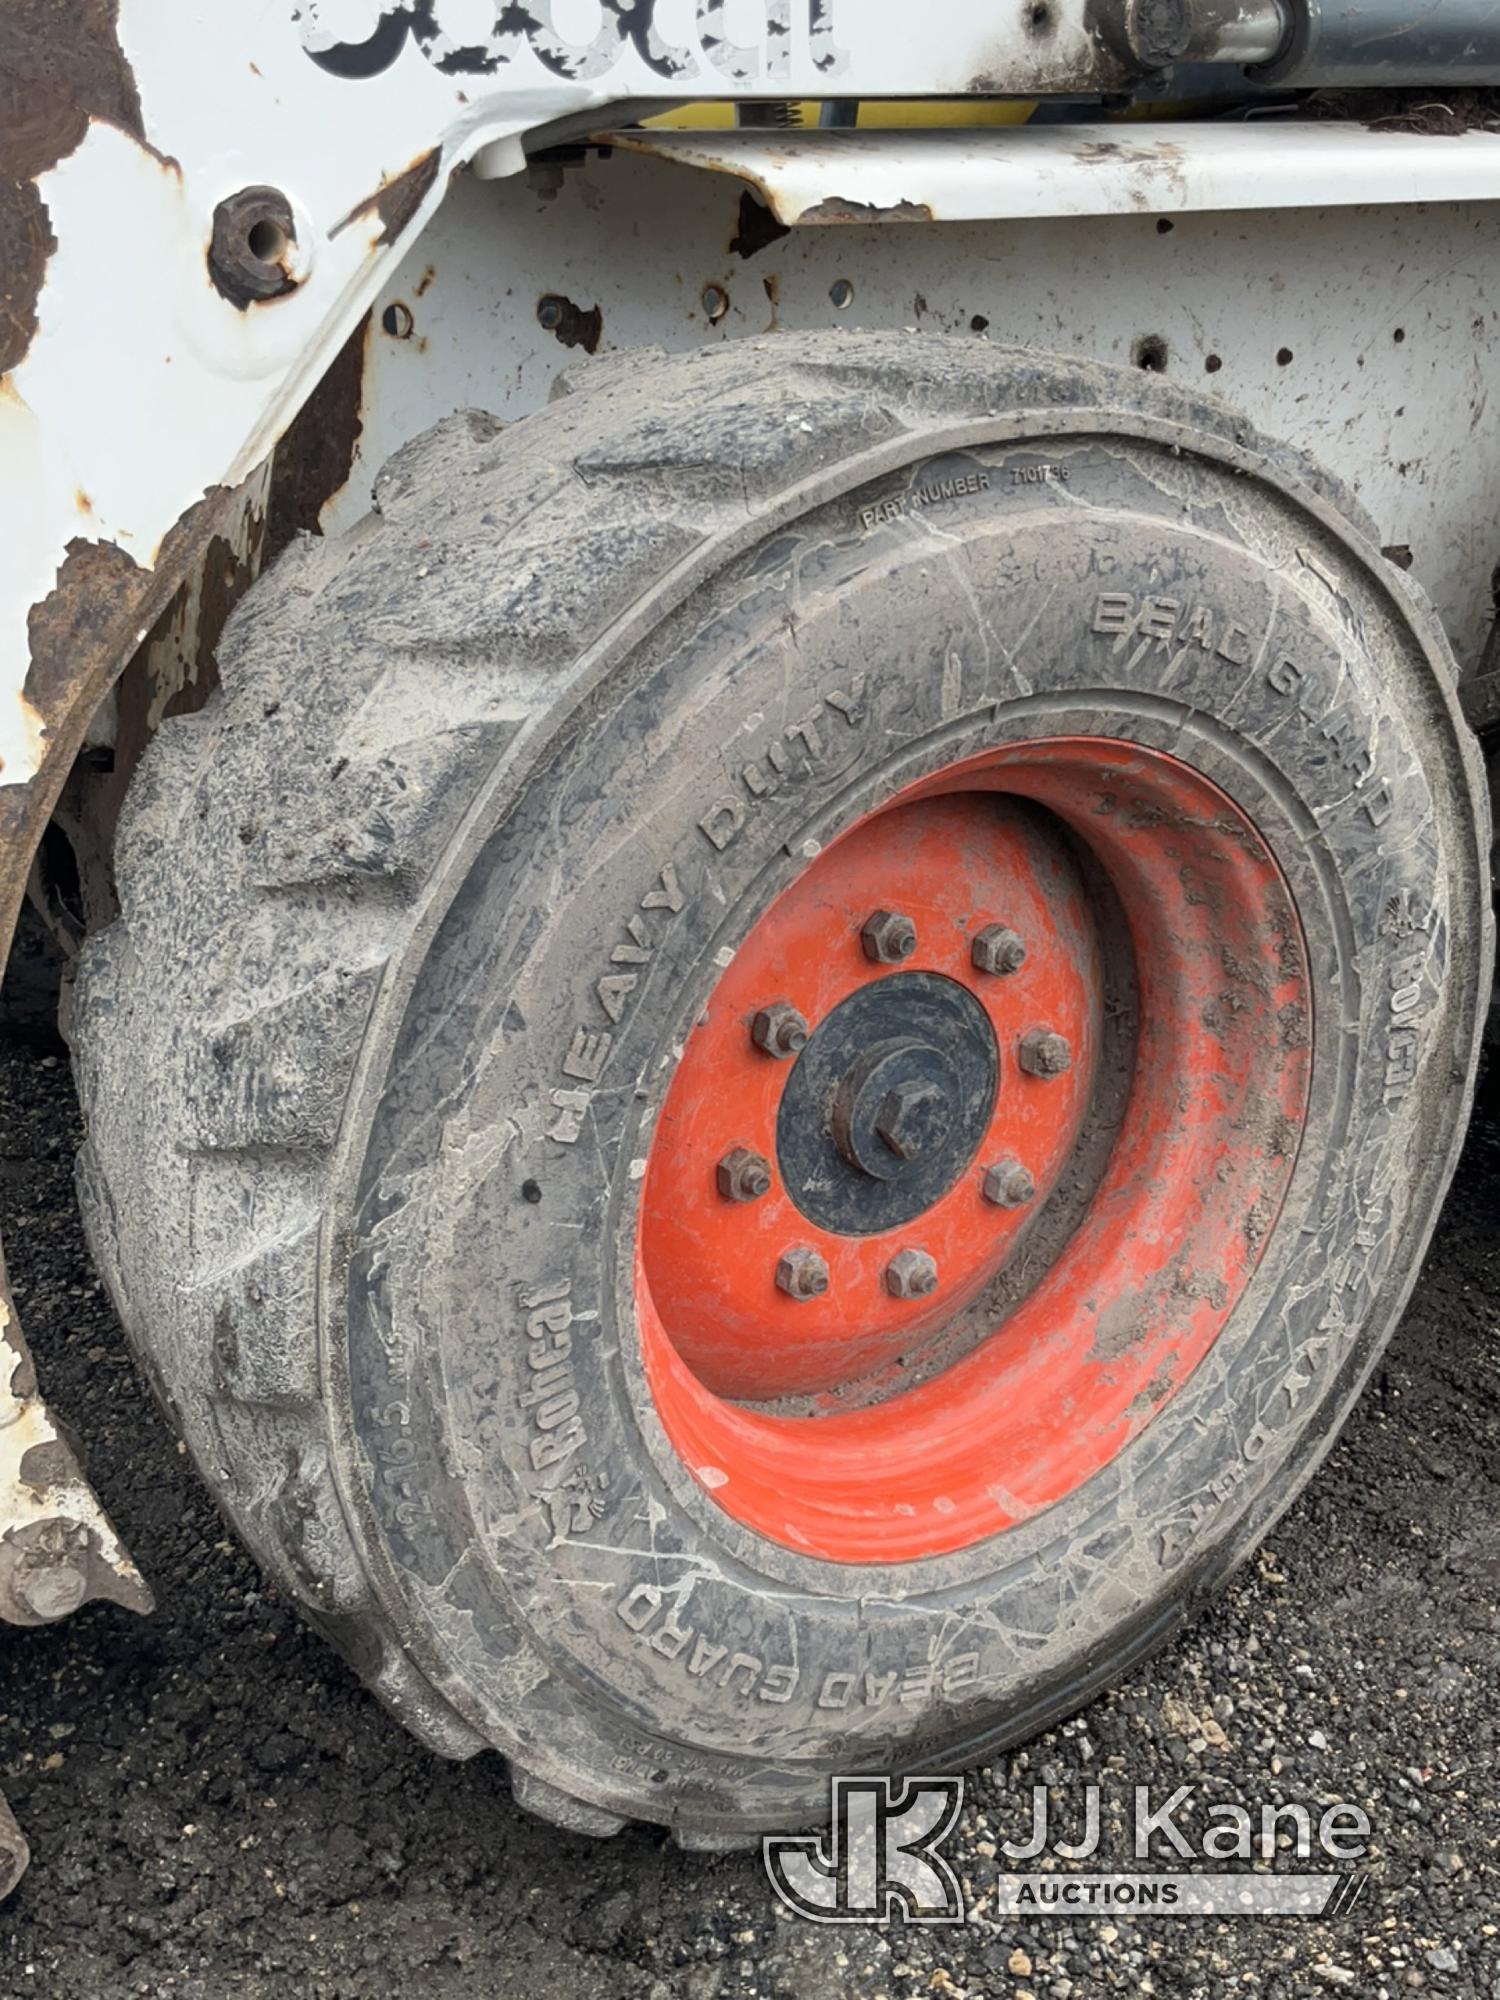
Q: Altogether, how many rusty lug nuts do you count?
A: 8